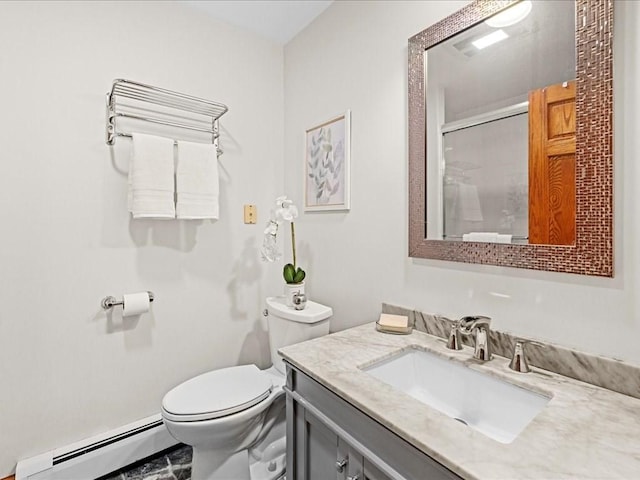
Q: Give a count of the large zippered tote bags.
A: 0